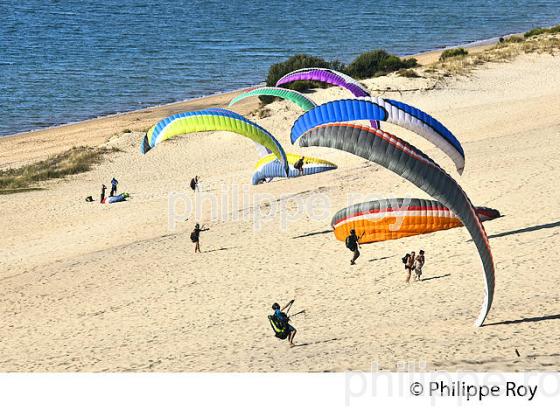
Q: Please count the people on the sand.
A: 9